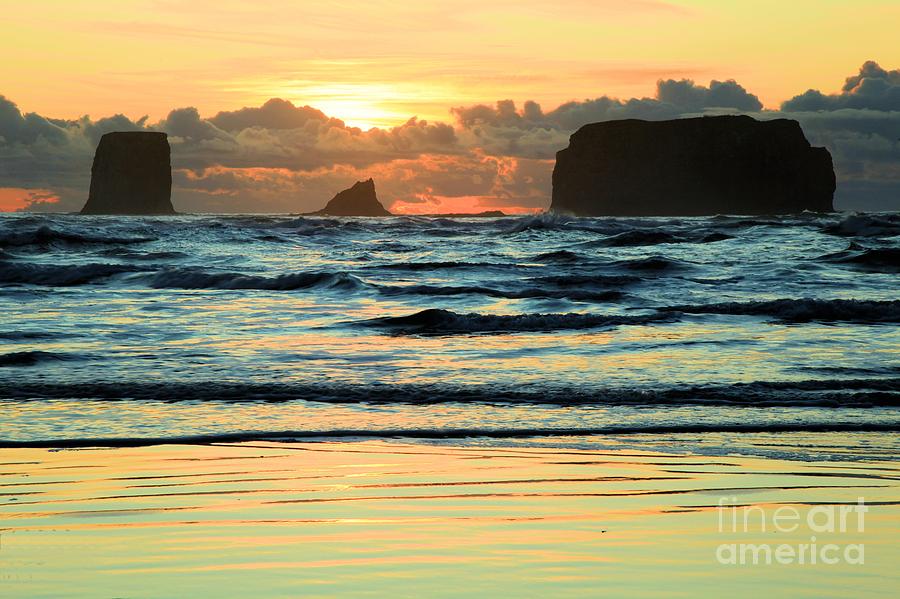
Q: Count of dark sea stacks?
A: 3